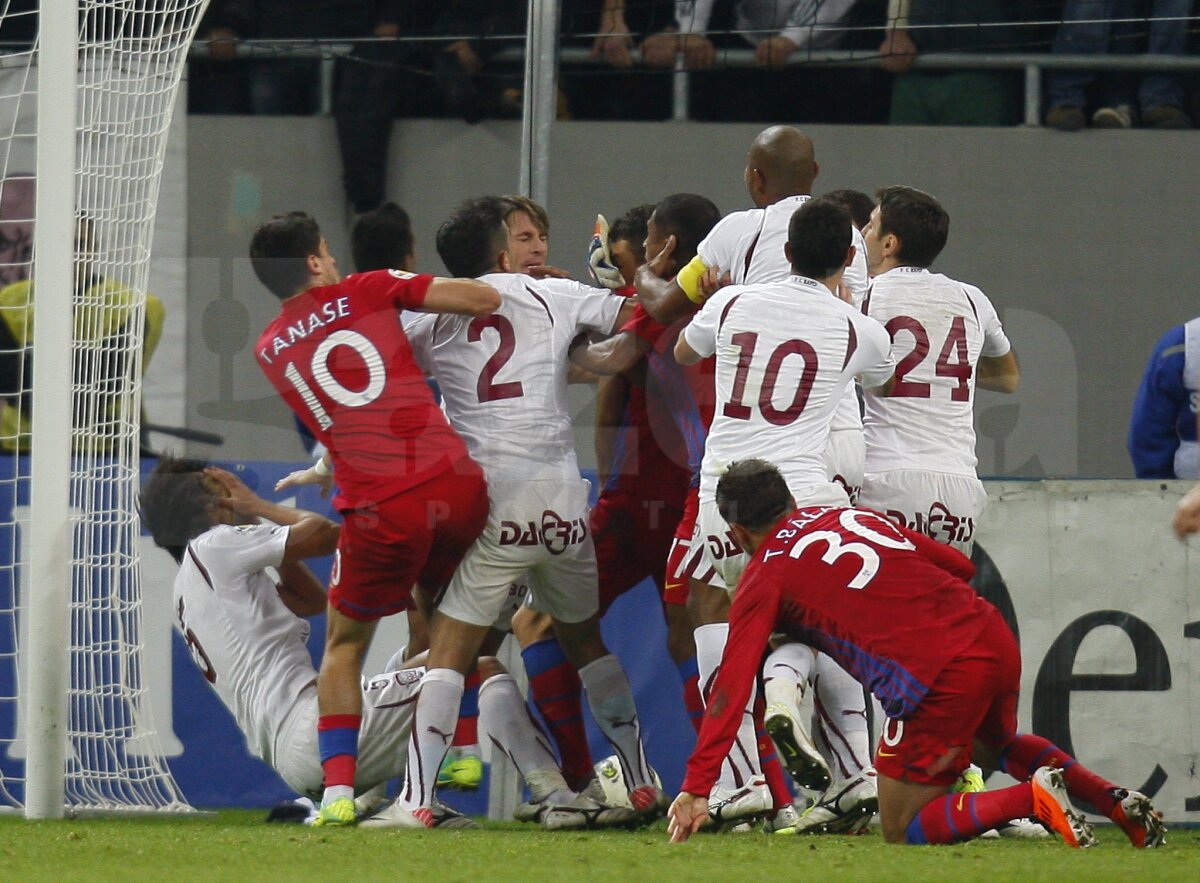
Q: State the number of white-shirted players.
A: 5